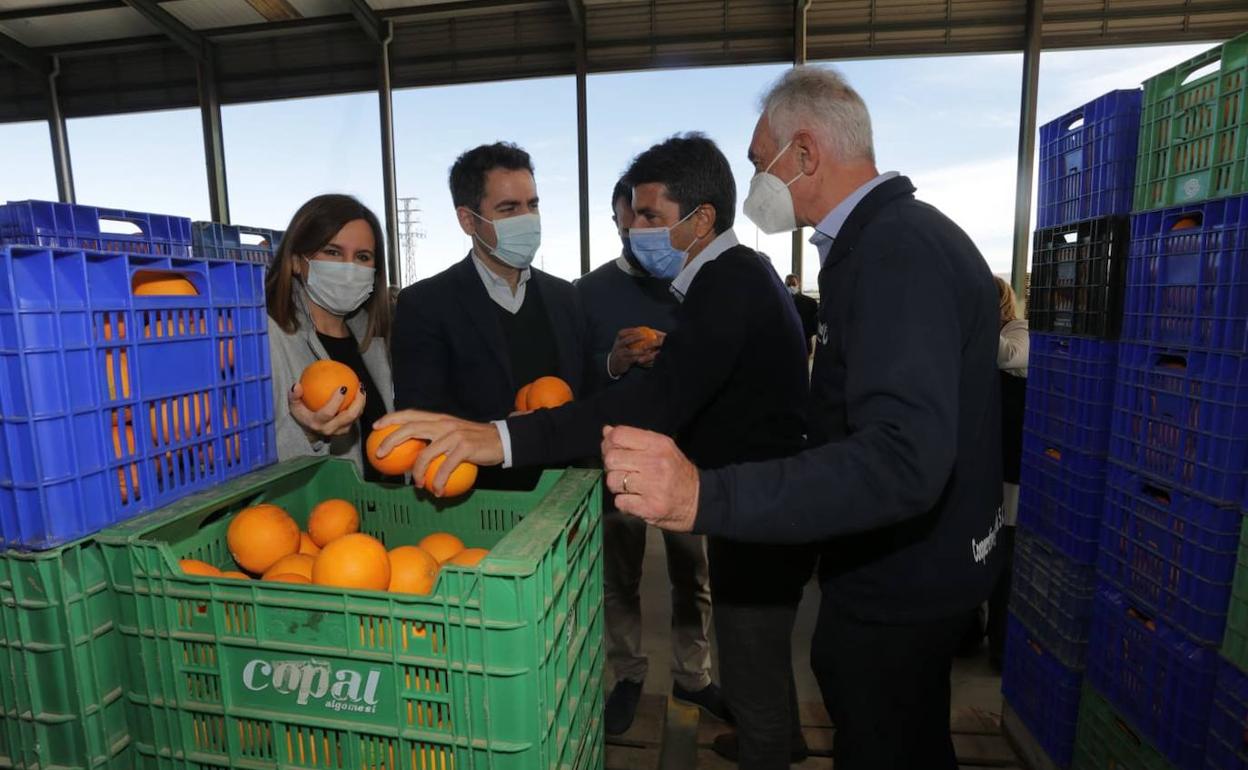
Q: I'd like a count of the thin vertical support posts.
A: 6